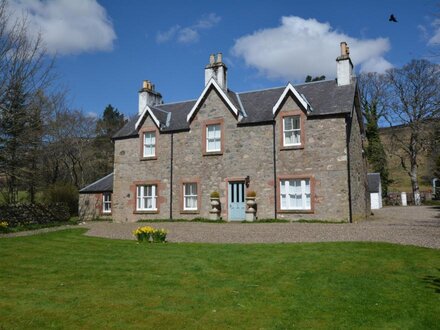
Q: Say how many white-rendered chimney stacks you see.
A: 3